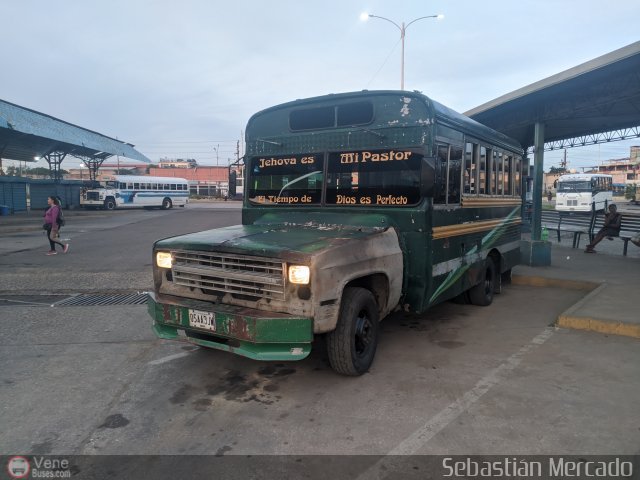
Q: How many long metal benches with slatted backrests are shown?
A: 2